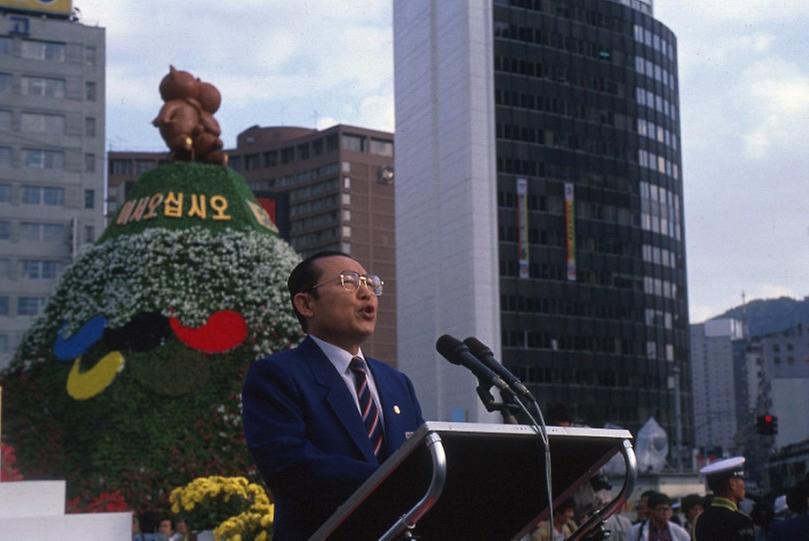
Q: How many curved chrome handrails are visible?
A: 2